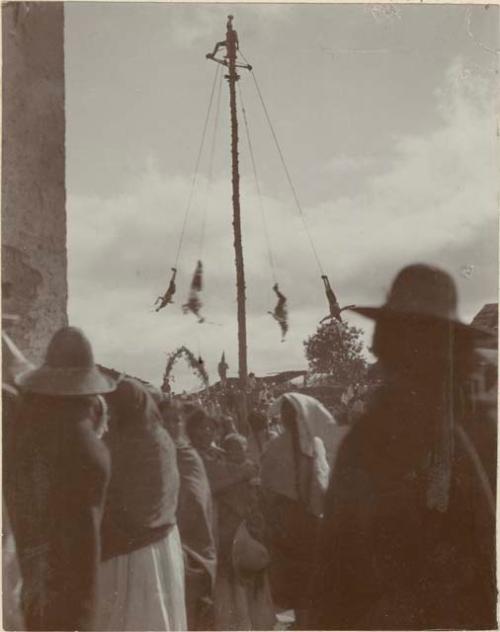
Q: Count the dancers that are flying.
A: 4